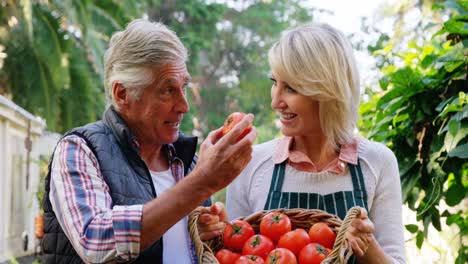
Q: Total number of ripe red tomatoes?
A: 10